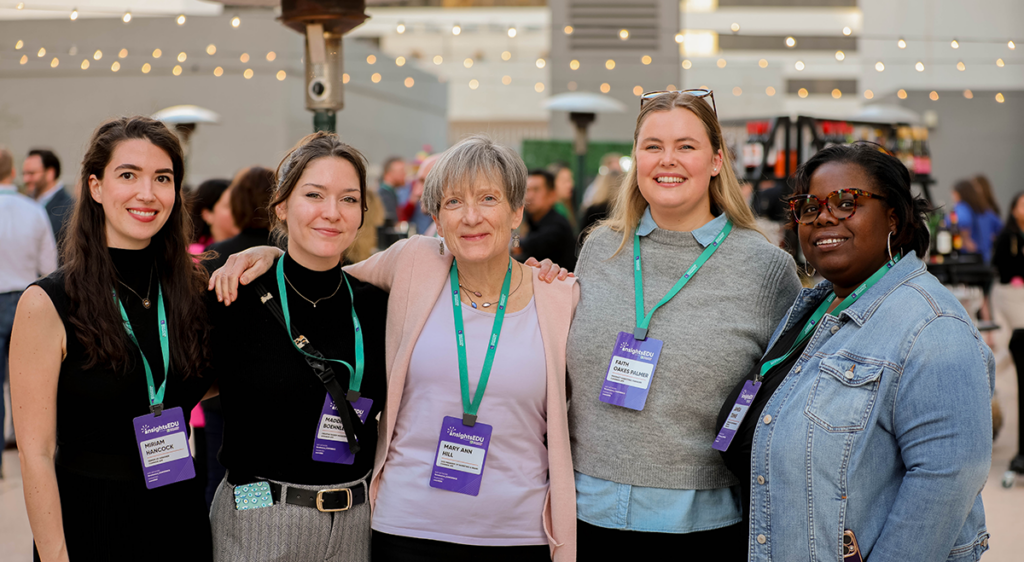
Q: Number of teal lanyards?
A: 5